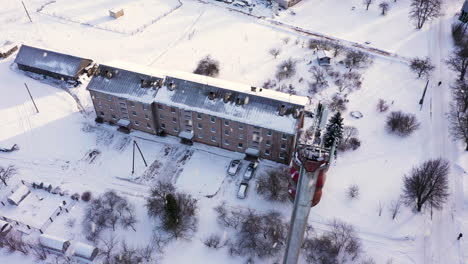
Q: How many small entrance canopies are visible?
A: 3